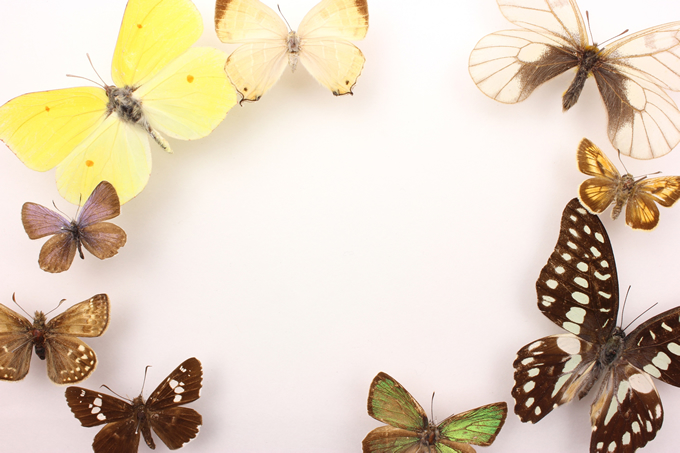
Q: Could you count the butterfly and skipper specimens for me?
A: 9